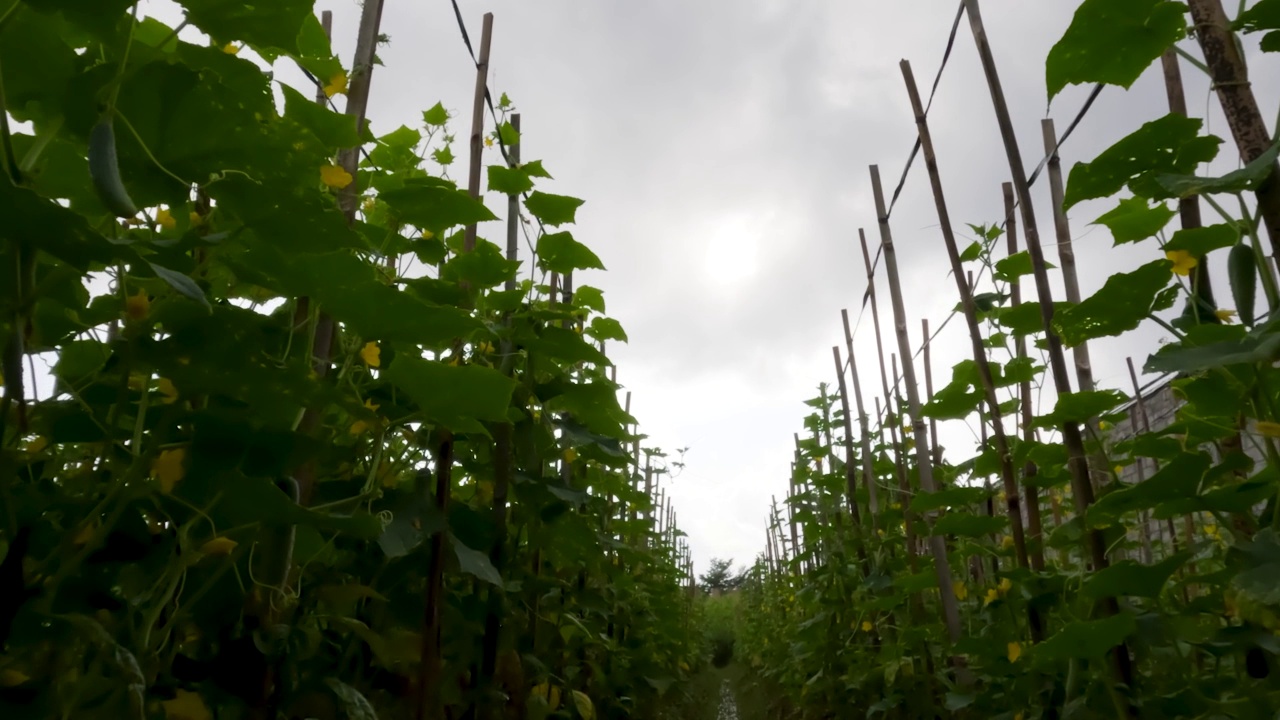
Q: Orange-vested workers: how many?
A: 0